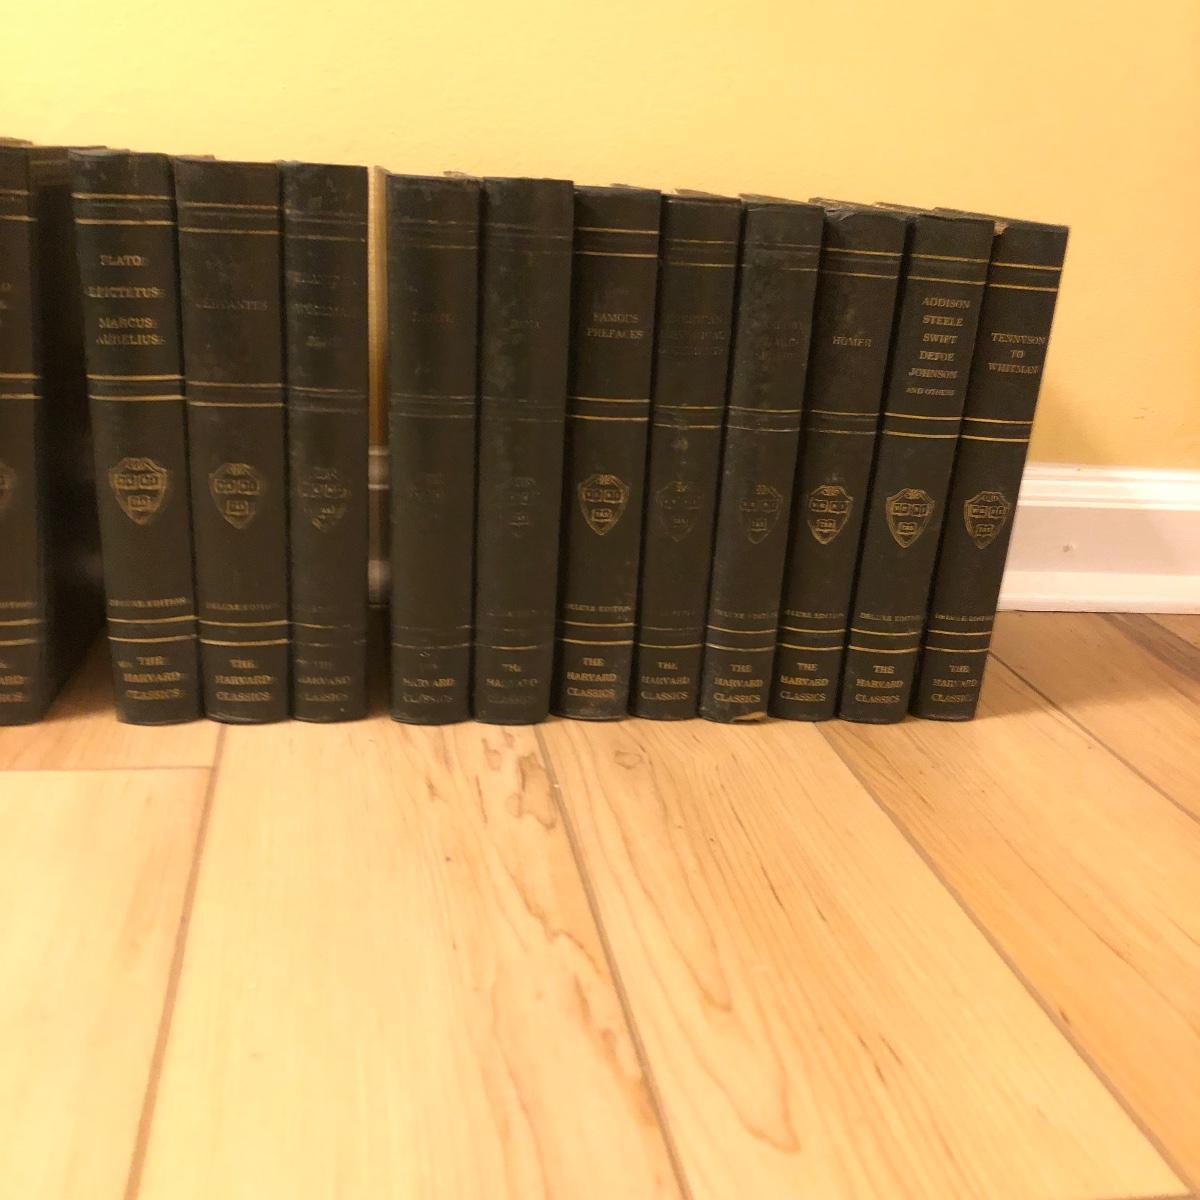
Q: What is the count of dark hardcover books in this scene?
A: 12